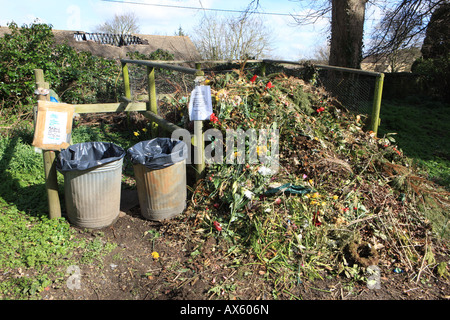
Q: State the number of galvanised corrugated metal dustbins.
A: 2